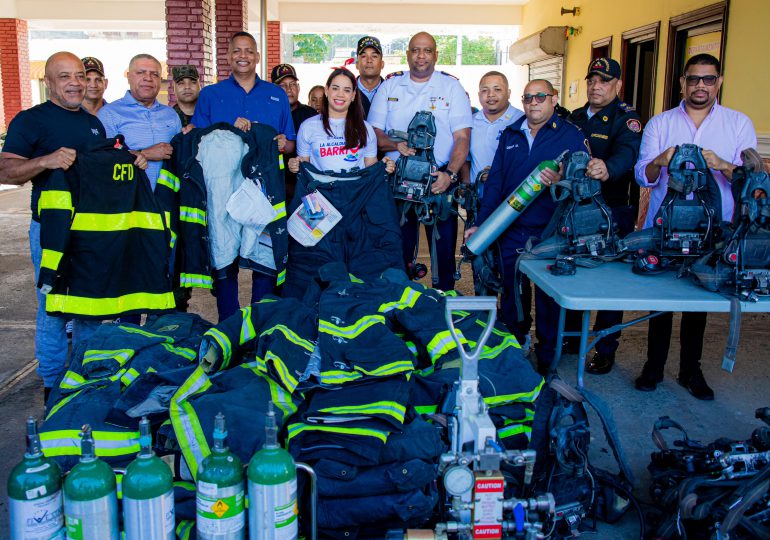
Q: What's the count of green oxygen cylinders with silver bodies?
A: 6